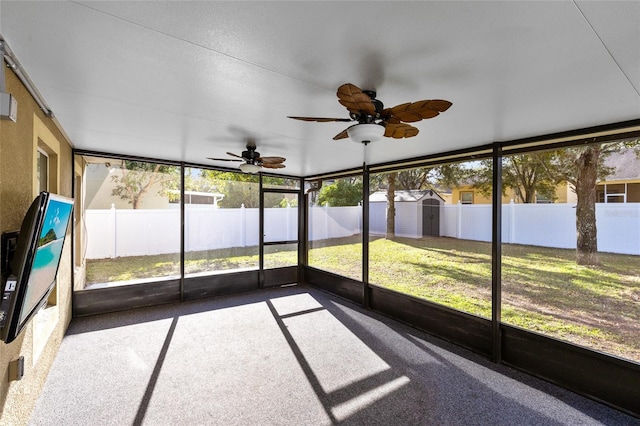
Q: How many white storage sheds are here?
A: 1